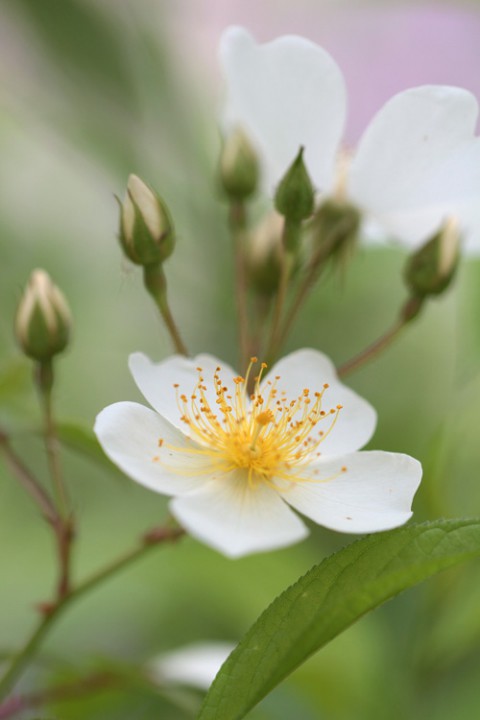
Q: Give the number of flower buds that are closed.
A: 6